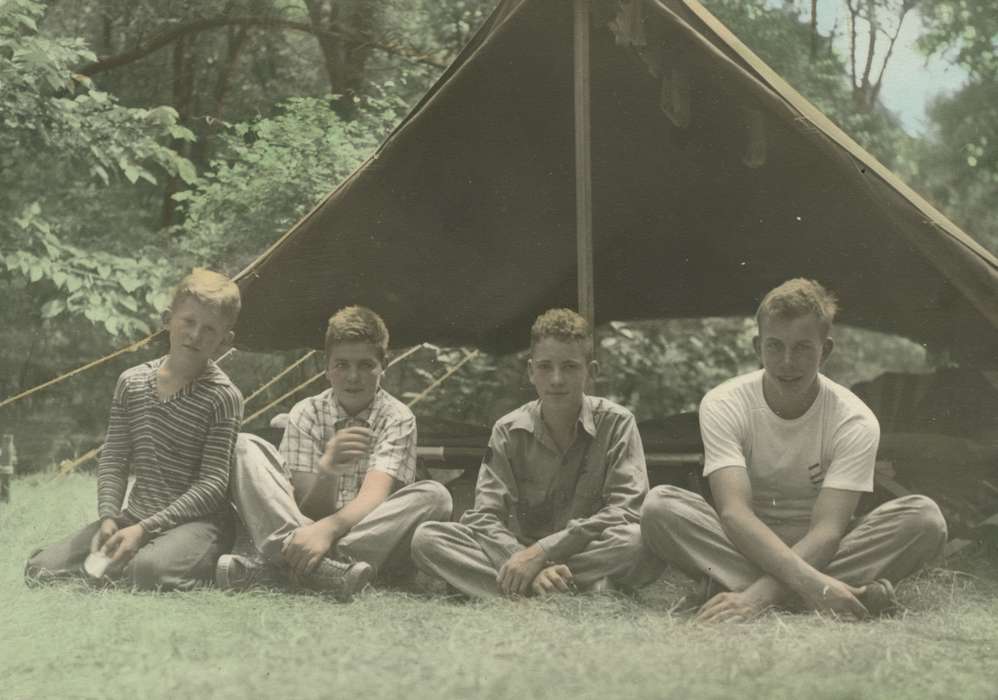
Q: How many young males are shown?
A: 4